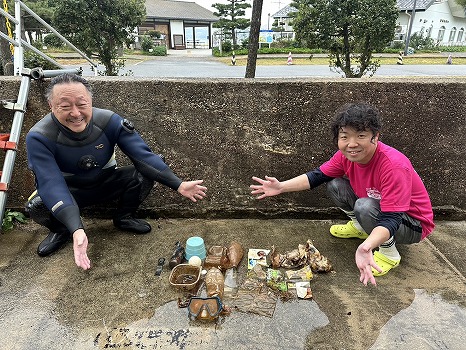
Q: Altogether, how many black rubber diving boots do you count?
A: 2